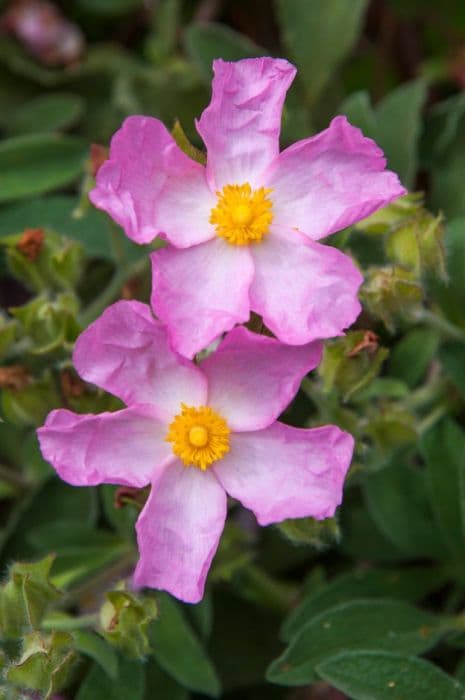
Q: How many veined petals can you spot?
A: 10